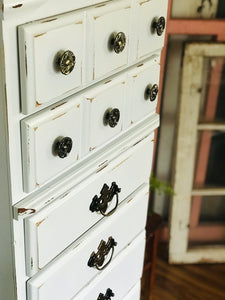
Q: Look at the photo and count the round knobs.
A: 6